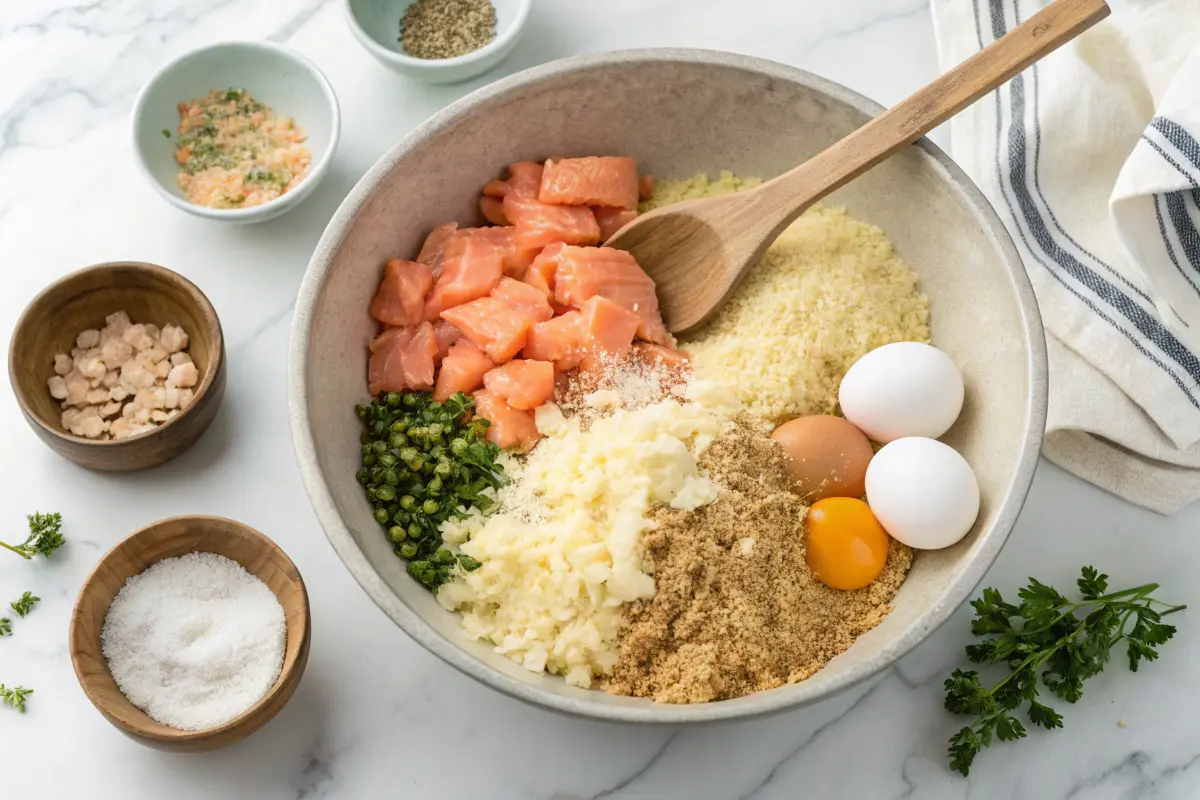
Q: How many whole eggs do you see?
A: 3